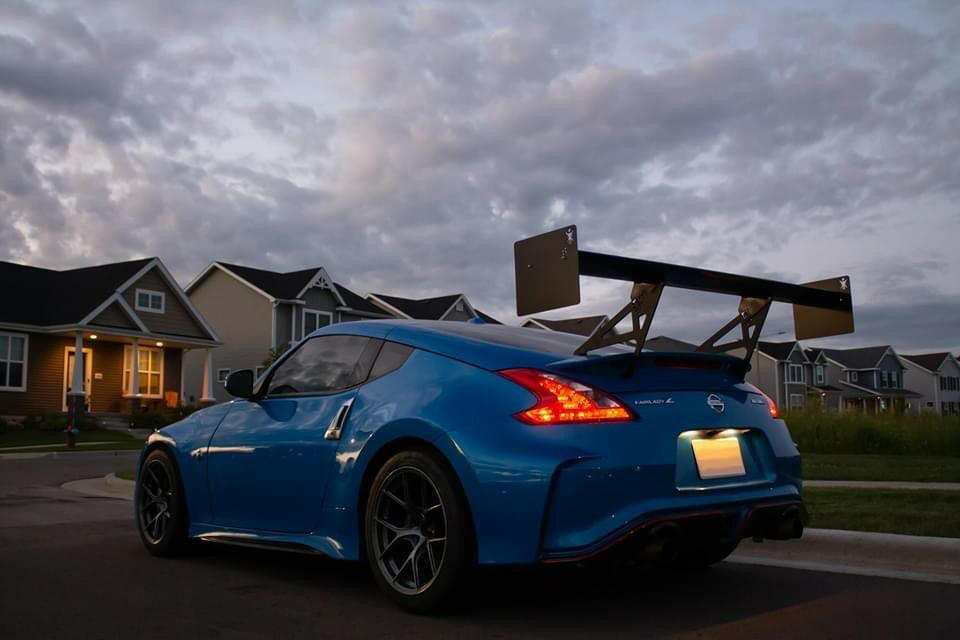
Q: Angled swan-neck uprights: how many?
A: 2